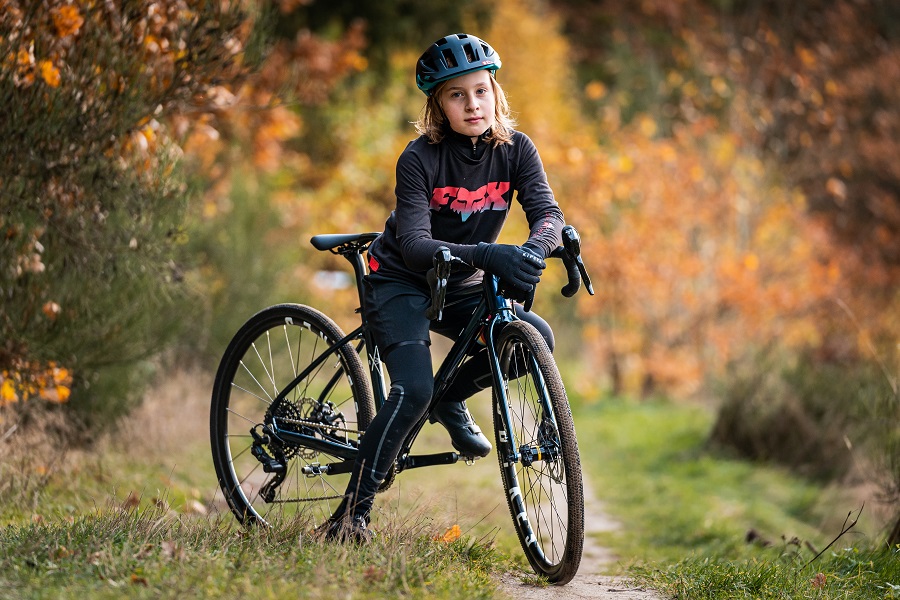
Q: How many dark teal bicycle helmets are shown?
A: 1